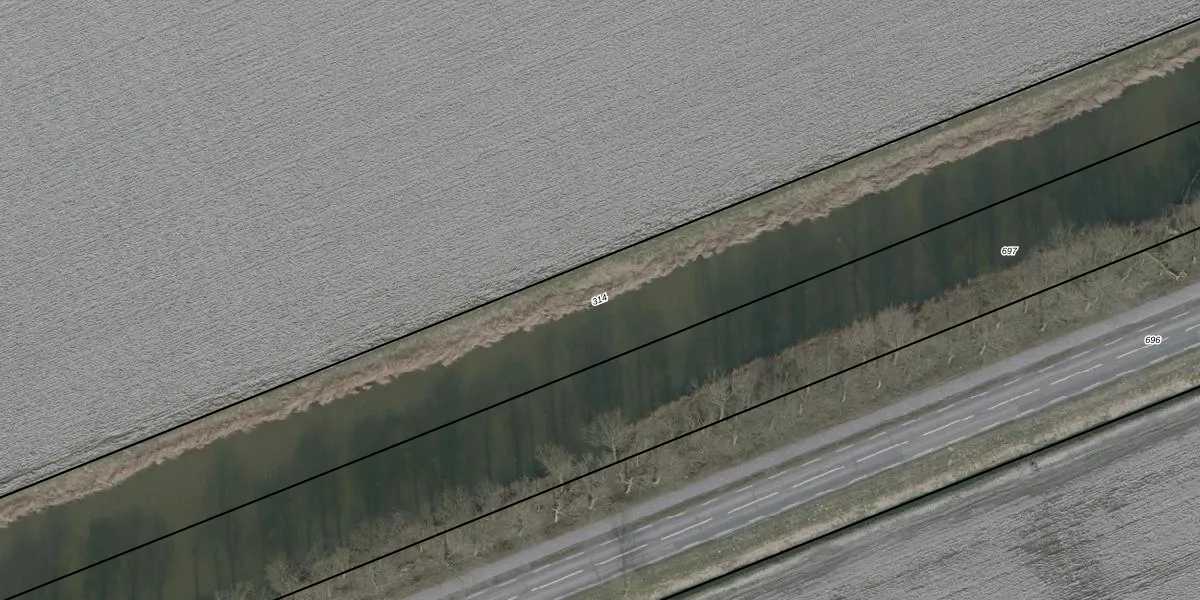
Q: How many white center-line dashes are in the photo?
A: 12